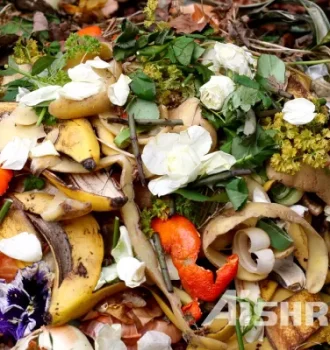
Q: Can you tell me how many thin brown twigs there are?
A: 4